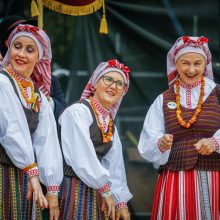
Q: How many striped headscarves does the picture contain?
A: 3